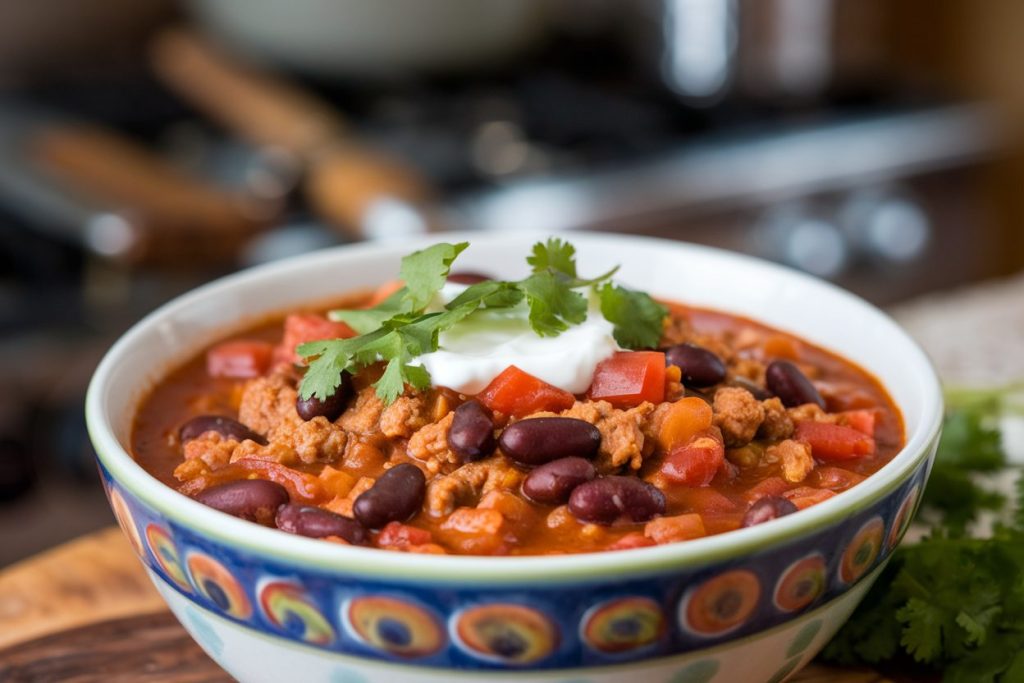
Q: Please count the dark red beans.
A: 13